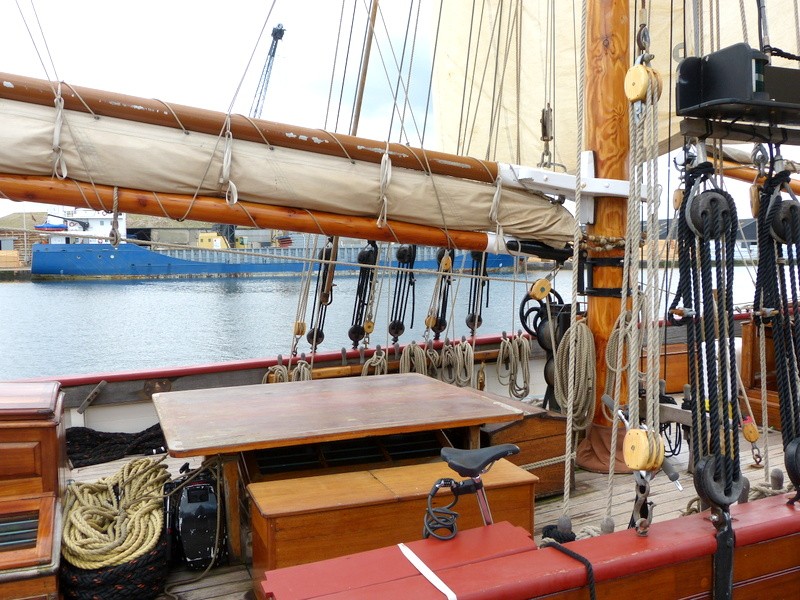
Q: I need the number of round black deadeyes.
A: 14